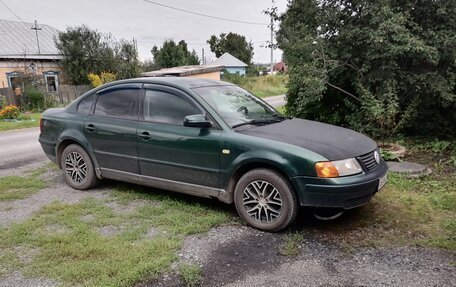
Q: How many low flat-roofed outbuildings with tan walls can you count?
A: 1